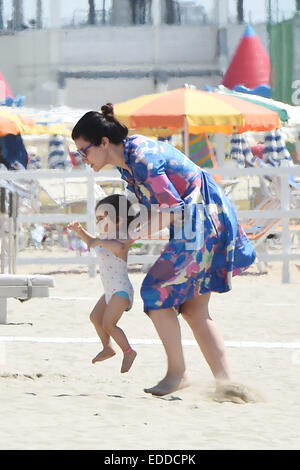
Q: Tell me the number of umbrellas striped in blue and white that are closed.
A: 3